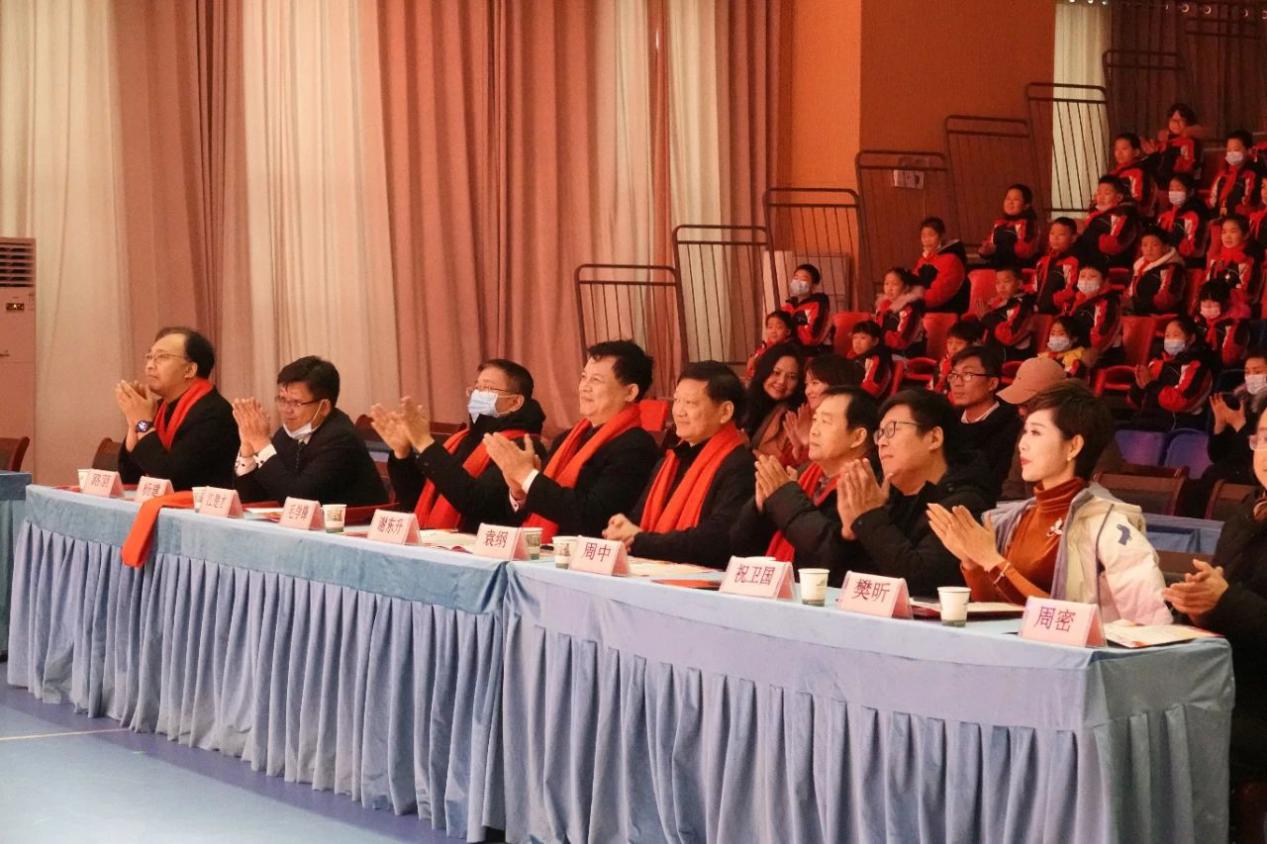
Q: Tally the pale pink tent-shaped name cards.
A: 10